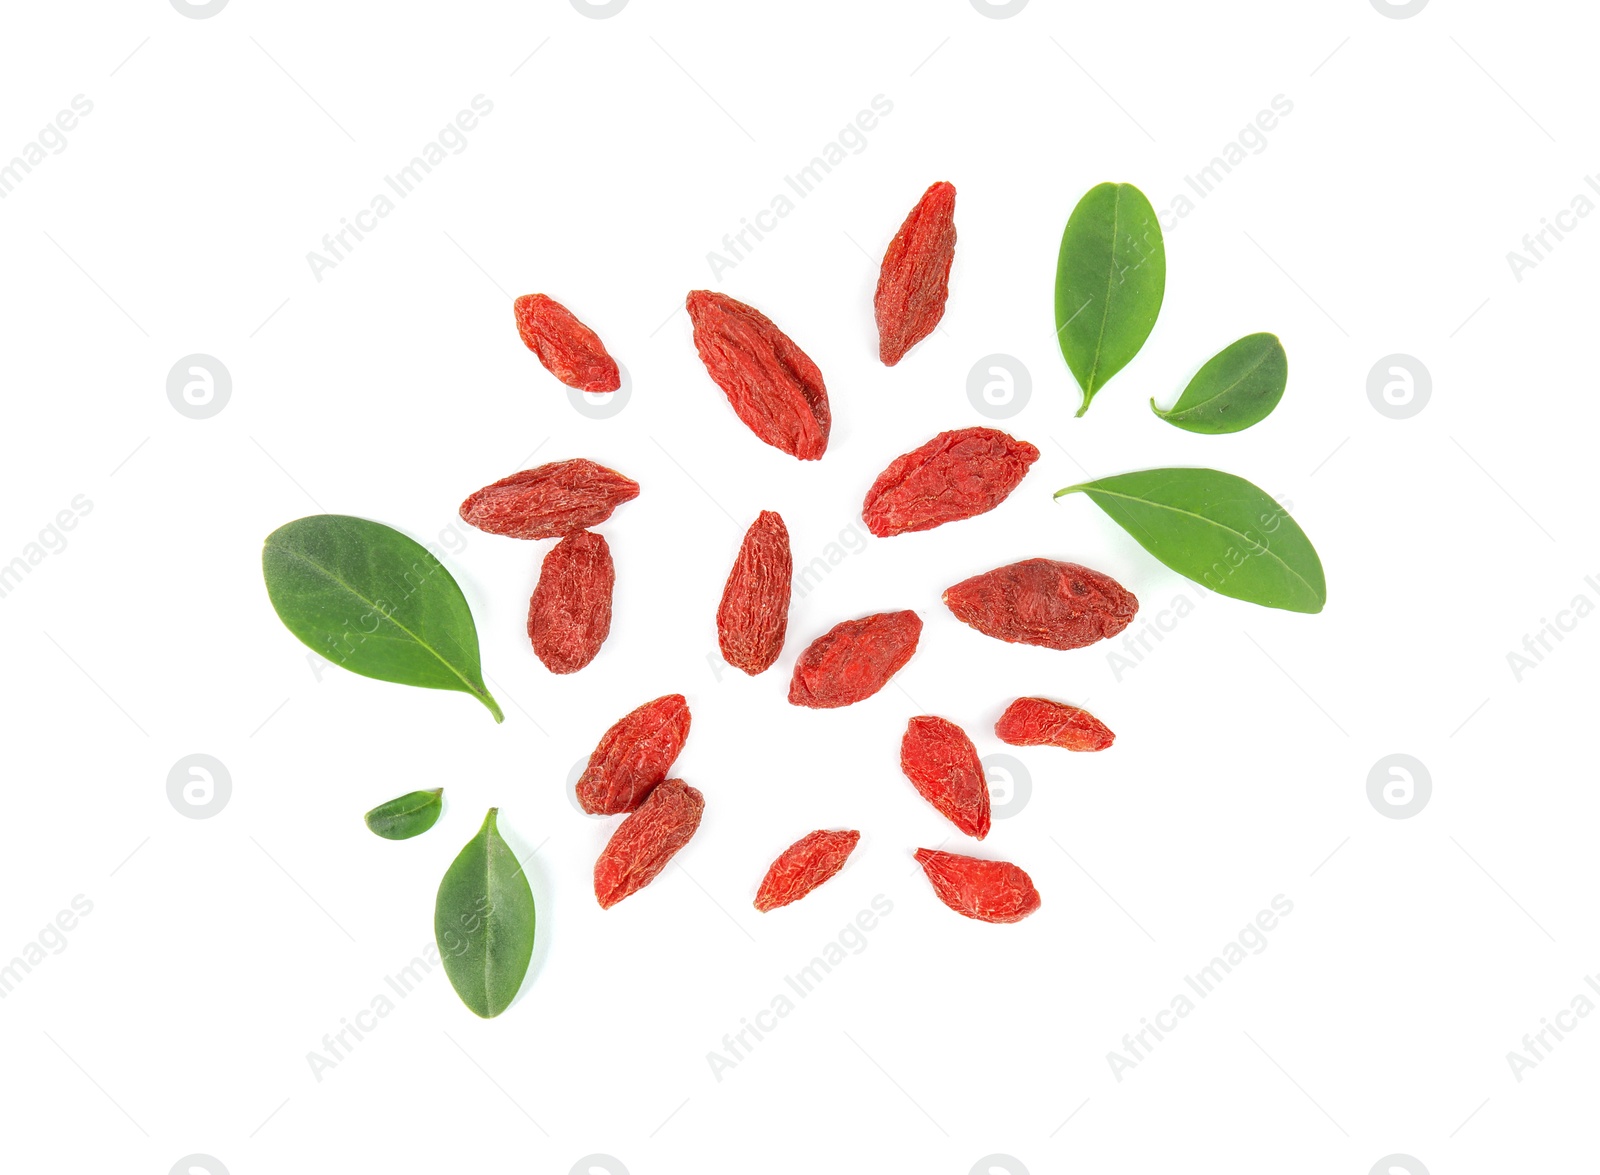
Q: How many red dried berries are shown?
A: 15